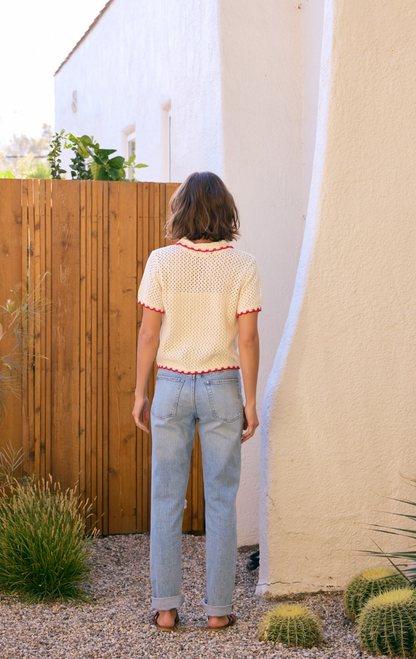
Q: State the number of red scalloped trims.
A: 4